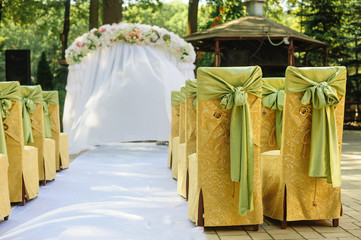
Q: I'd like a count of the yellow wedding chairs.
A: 10